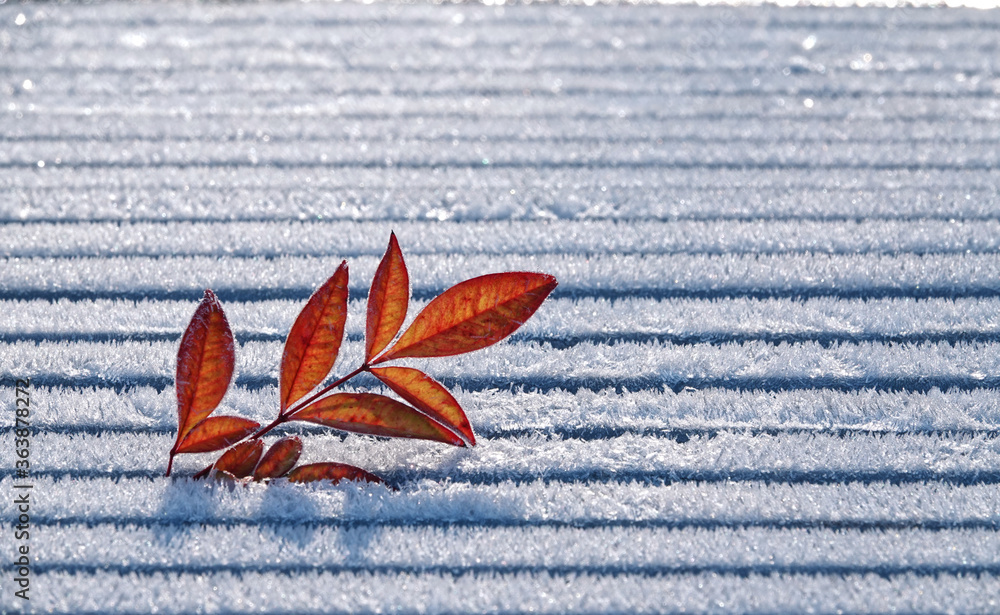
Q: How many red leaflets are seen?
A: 10